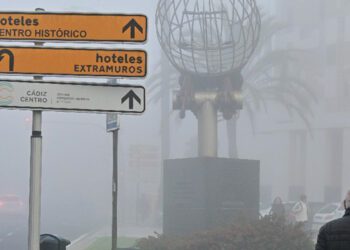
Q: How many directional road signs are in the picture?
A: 3